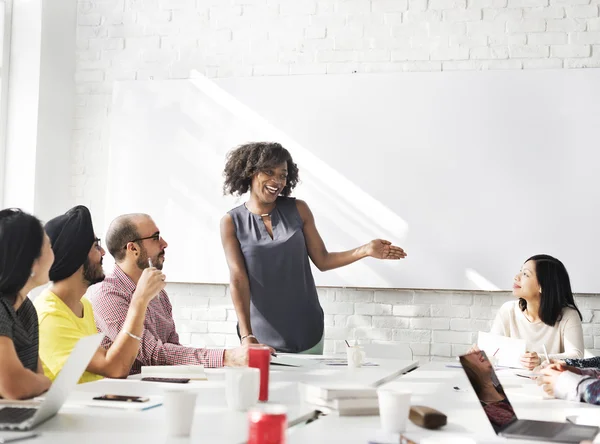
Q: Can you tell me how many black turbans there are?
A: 1